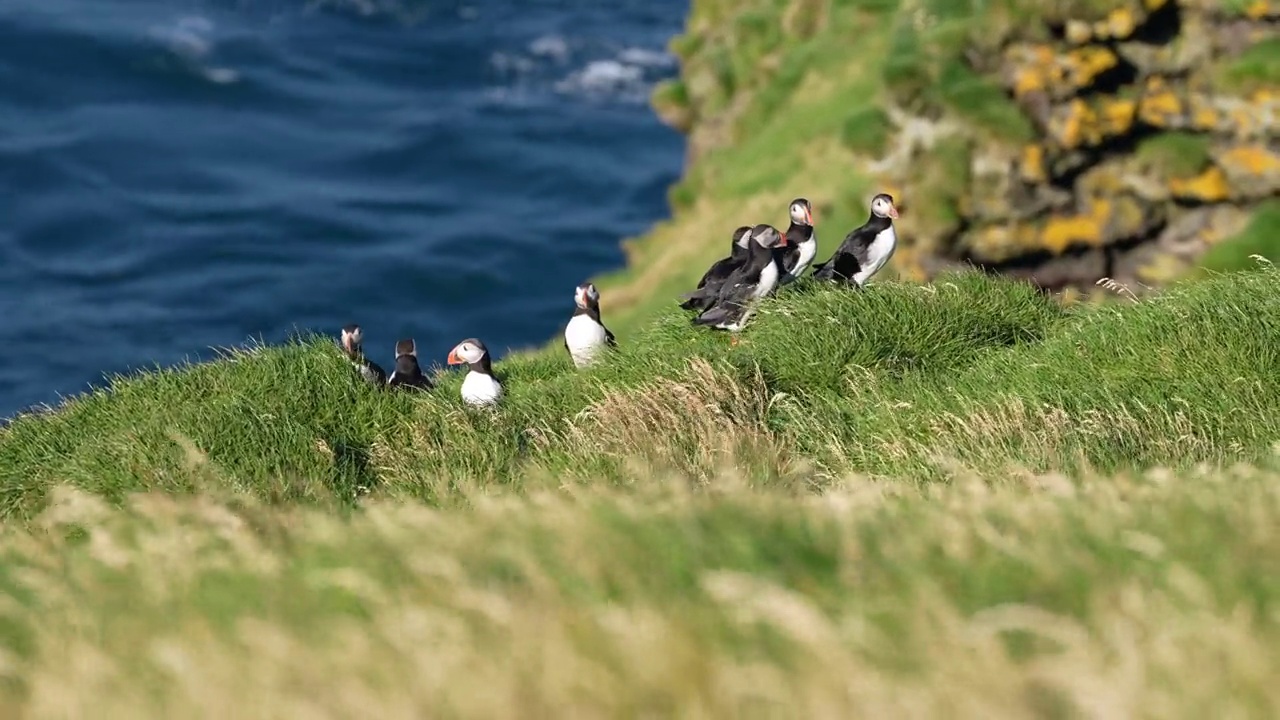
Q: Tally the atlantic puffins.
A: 8